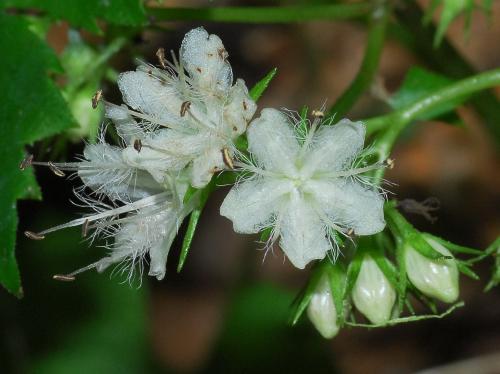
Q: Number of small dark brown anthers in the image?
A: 13